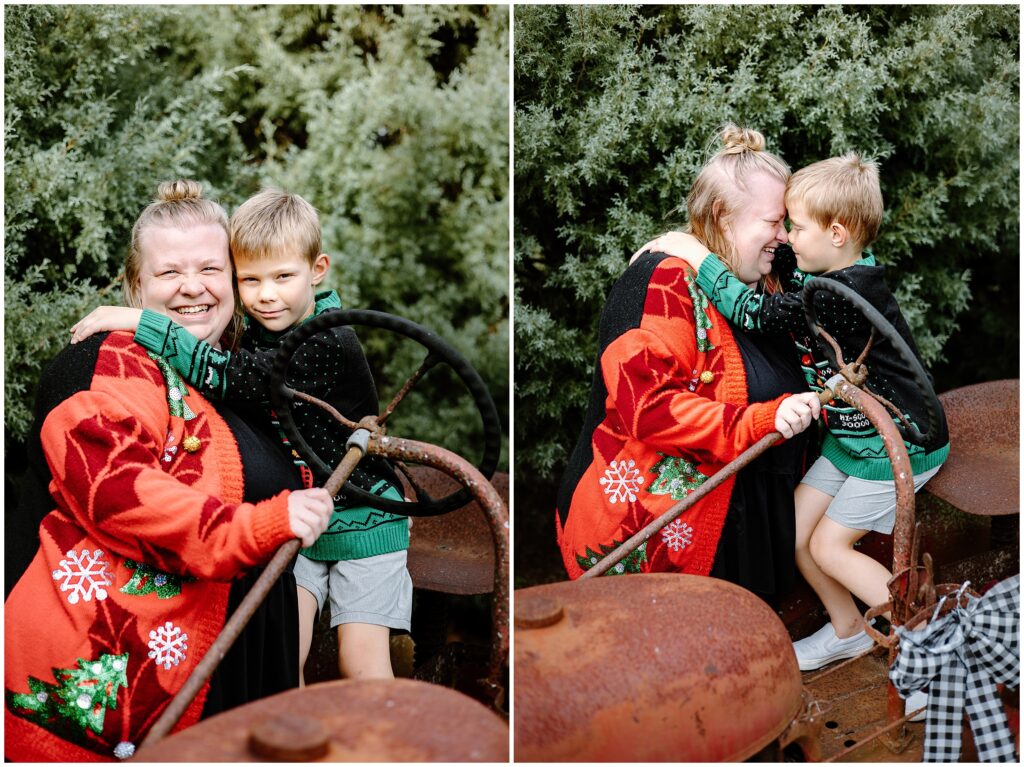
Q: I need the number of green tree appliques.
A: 6